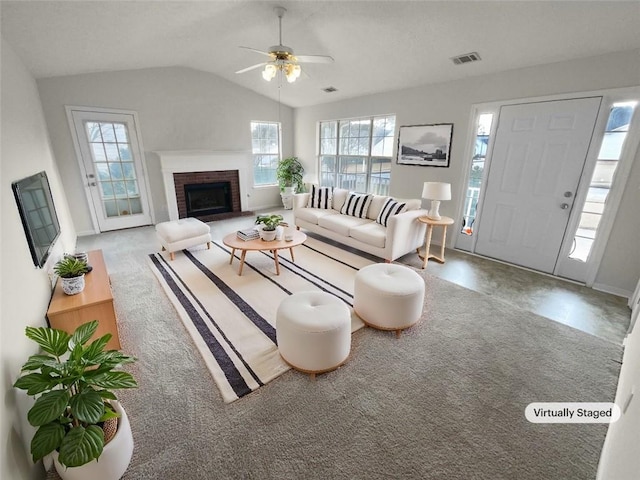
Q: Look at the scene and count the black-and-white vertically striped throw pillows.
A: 3